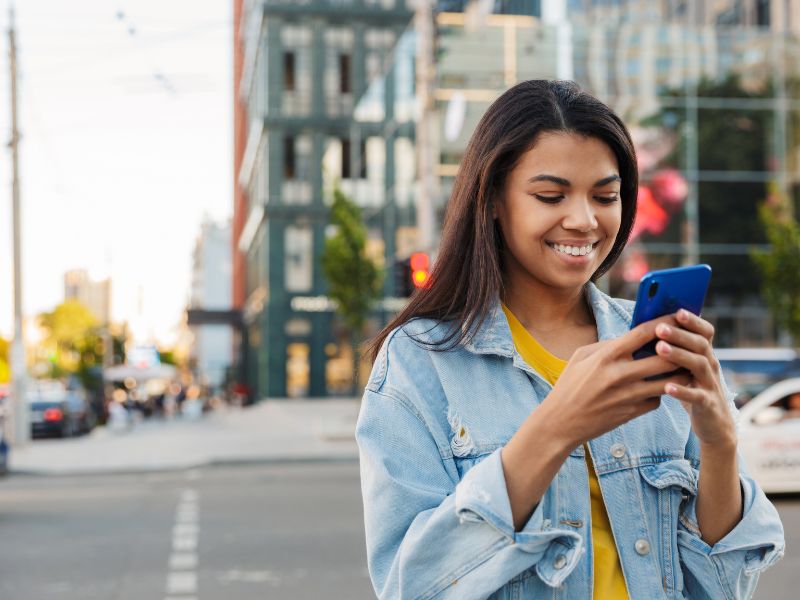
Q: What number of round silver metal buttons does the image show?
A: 3